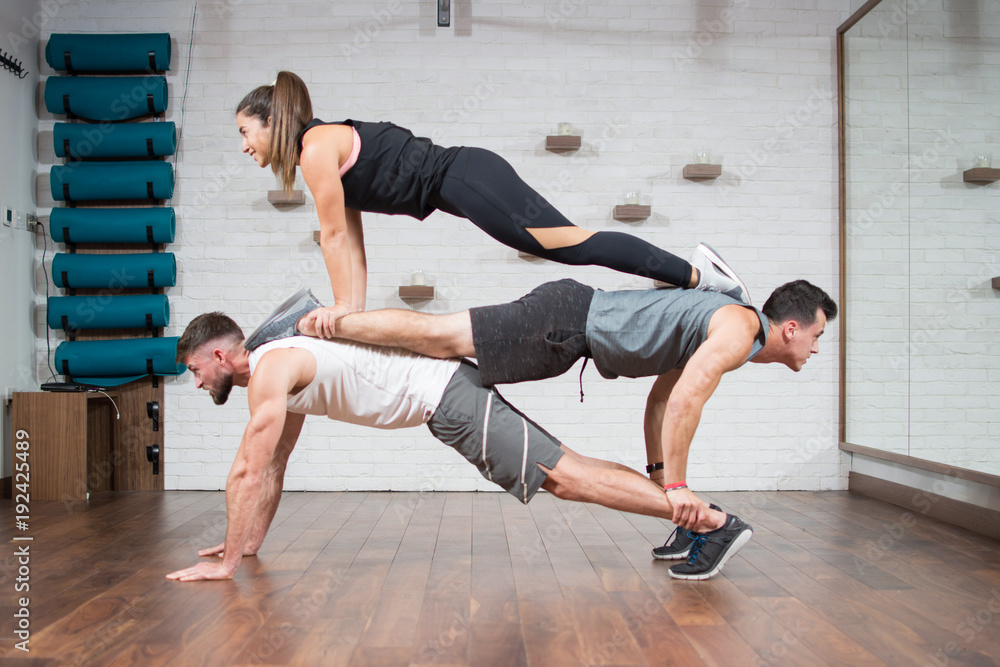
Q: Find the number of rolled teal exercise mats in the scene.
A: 8